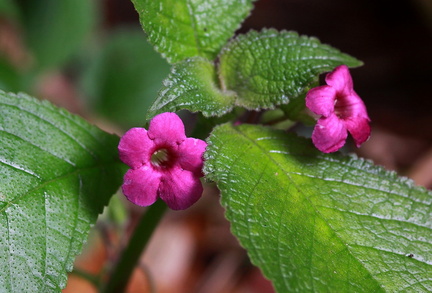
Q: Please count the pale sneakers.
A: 0